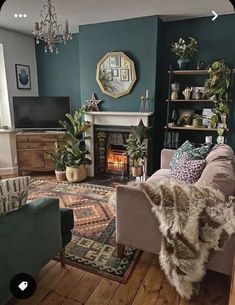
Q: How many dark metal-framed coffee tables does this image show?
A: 0